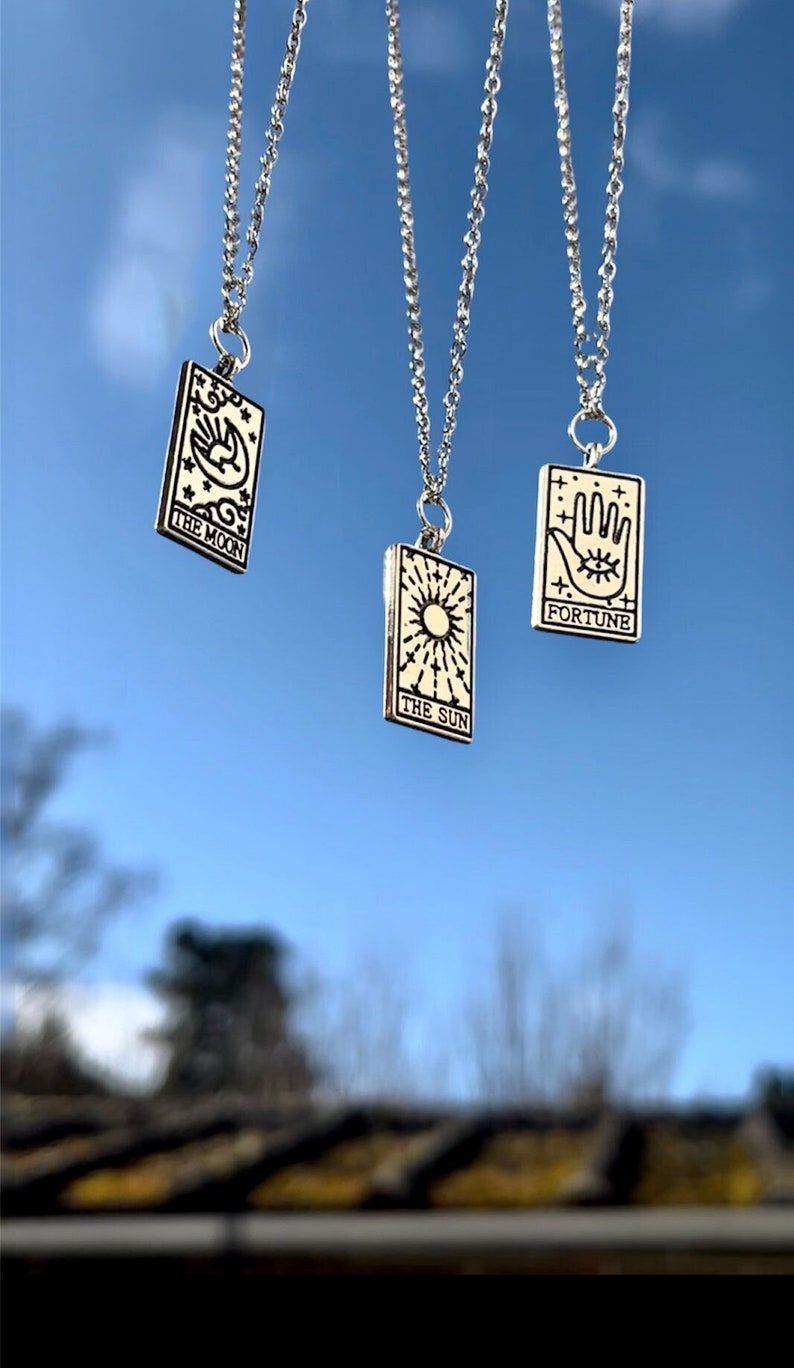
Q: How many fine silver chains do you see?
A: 3